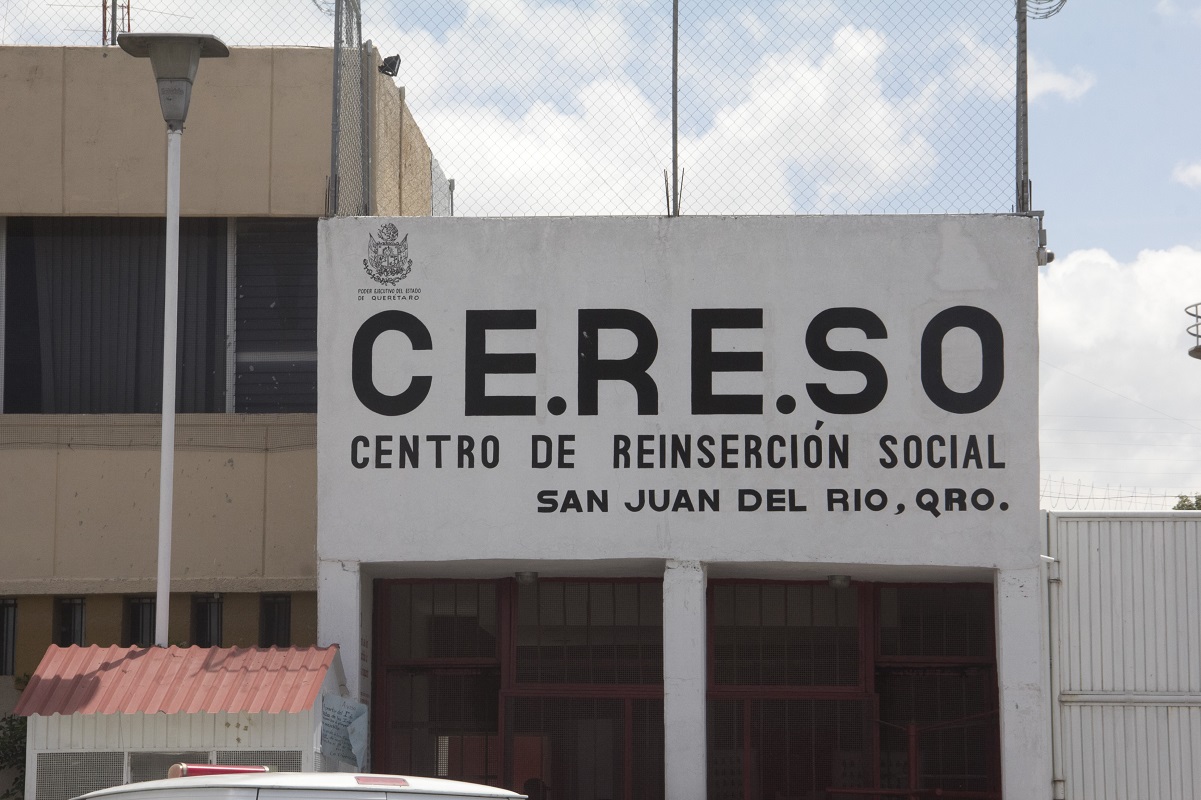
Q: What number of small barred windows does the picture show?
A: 5